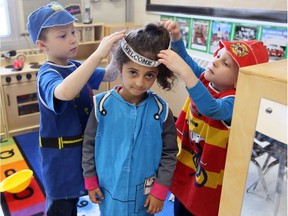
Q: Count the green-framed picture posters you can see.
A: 6